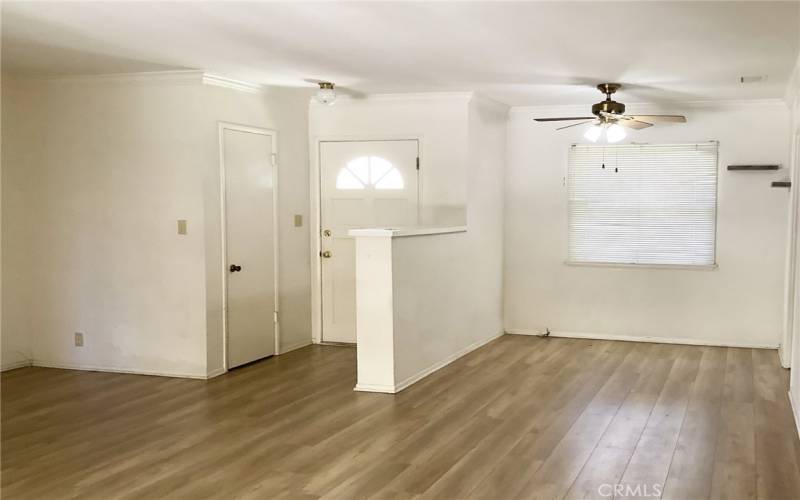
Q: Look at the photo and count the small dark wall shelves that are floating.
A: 2